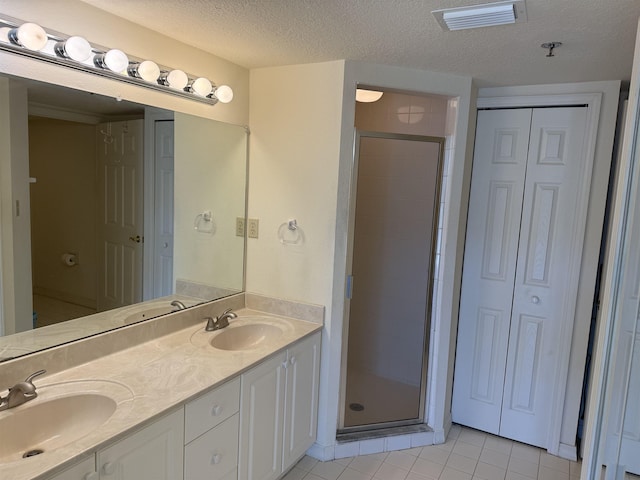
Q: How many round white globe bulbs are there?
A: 7